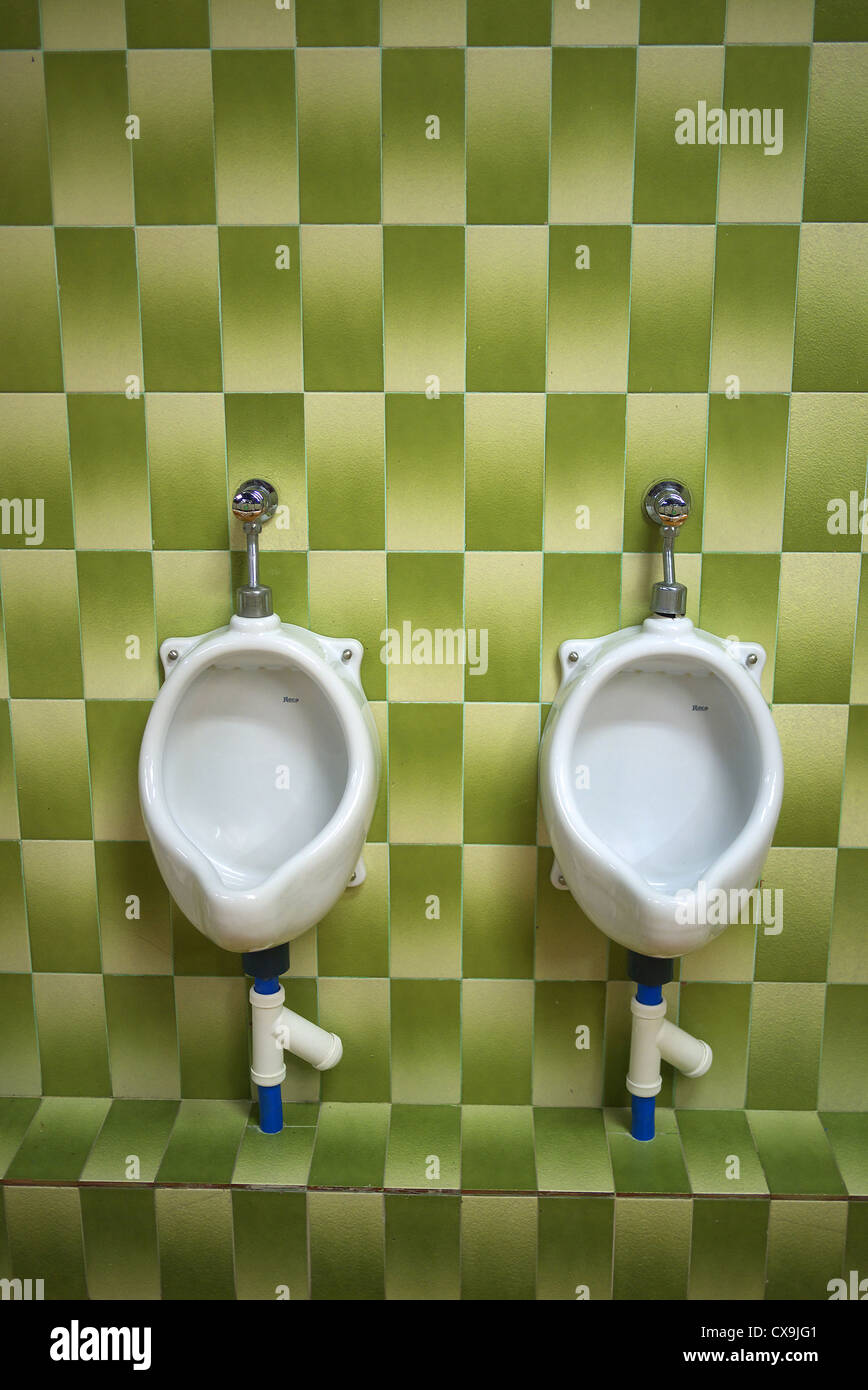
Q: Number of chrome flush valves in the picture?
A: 2